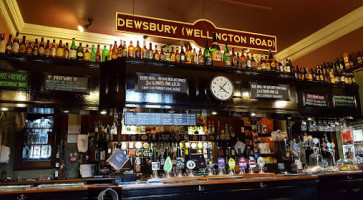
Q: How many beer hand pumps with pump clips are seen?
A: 10